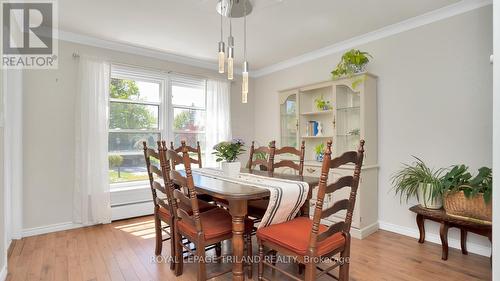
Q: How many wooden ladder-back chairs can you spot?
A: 6